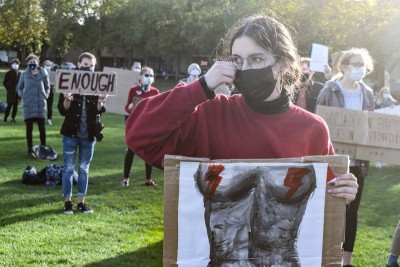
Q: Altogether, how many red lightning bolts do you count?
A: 2